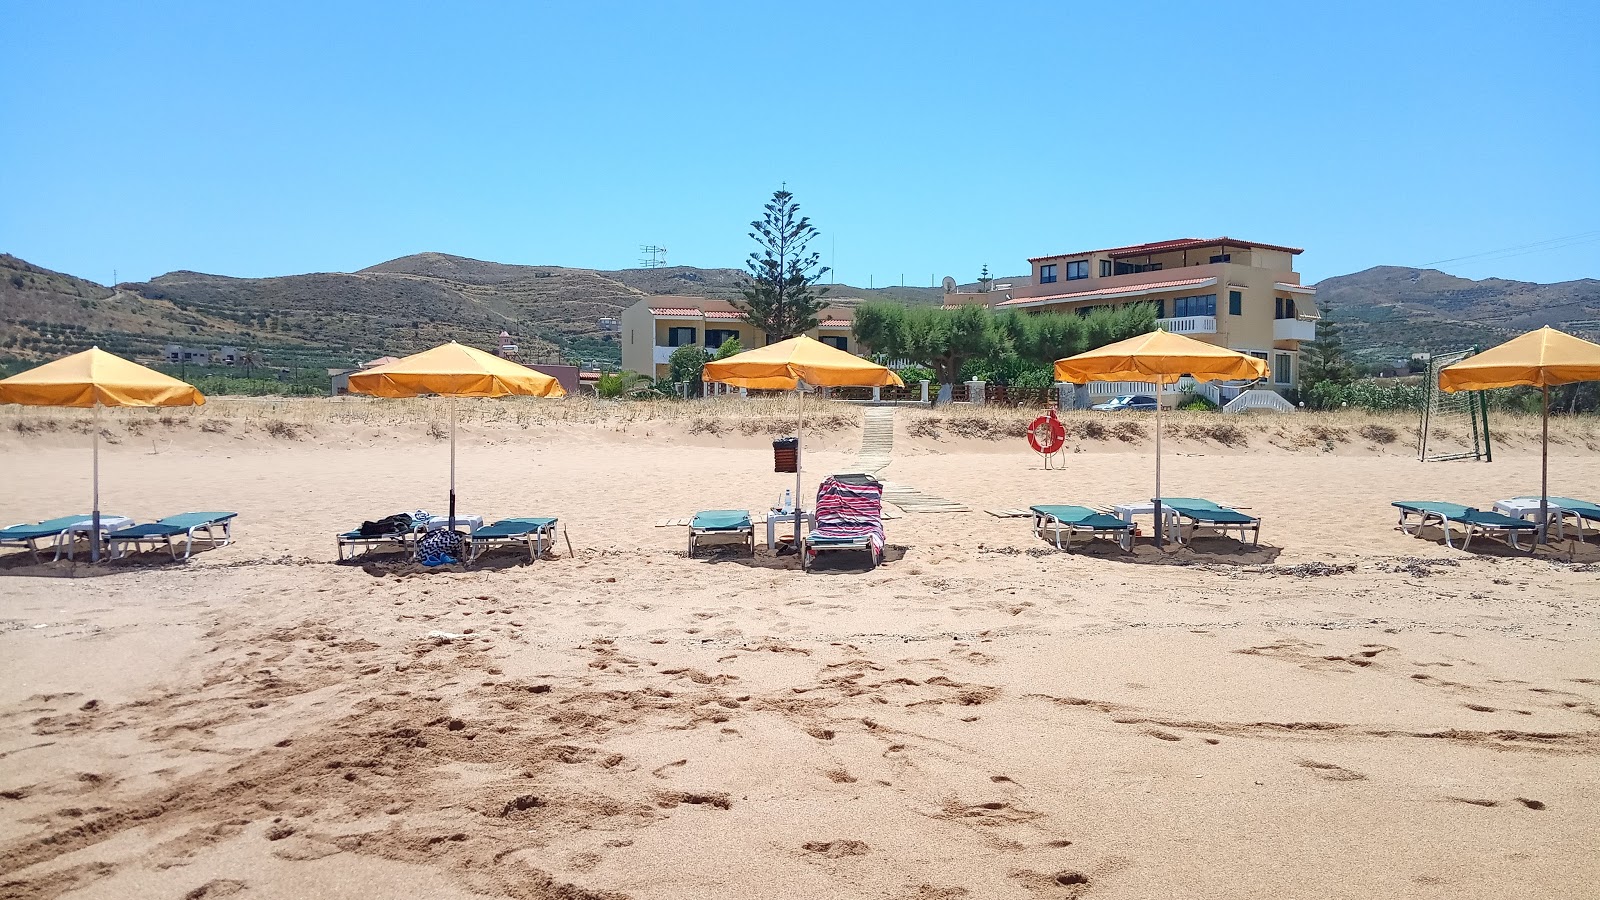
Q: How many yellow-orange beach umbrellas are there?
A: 5